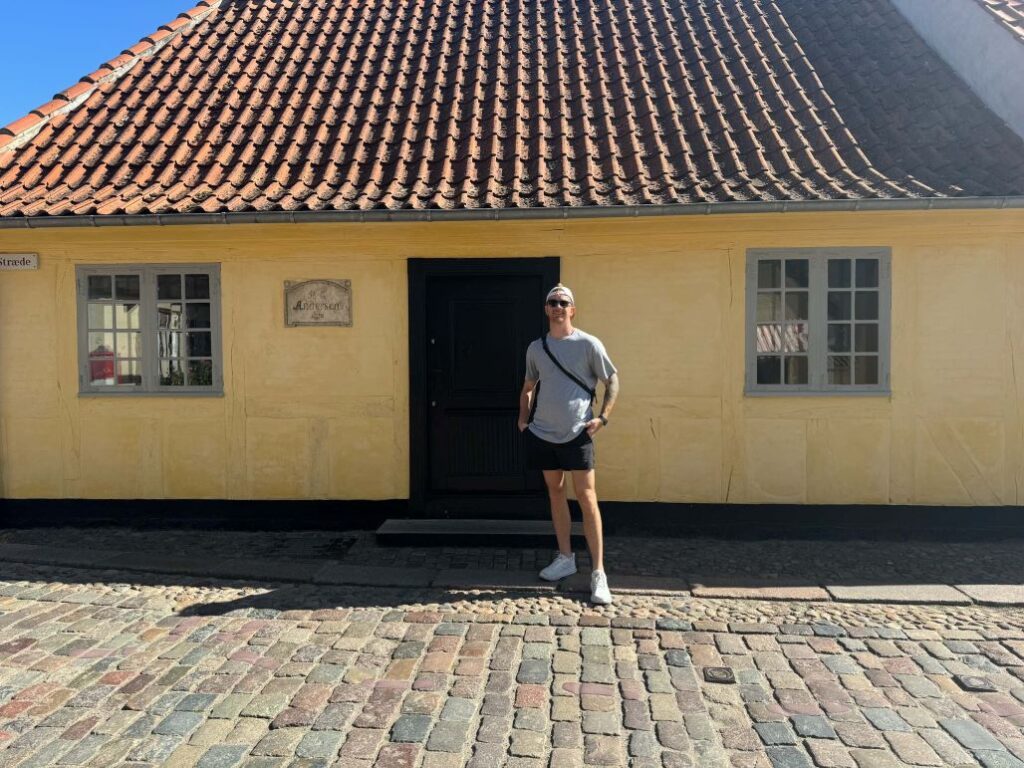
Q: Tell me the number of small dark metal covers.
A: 2